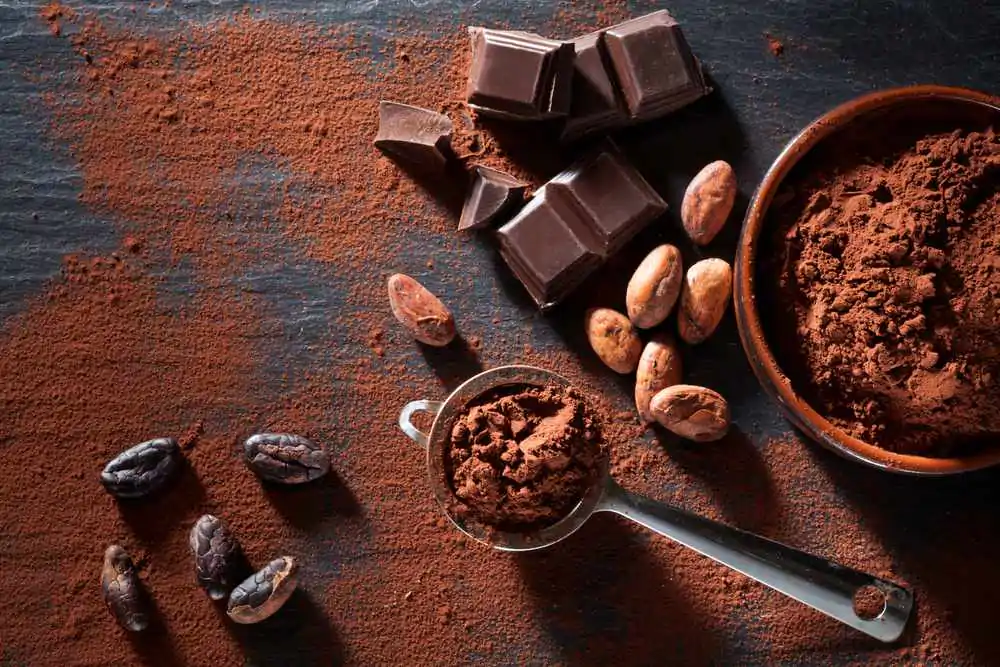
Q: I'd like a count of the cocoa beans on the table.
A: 12